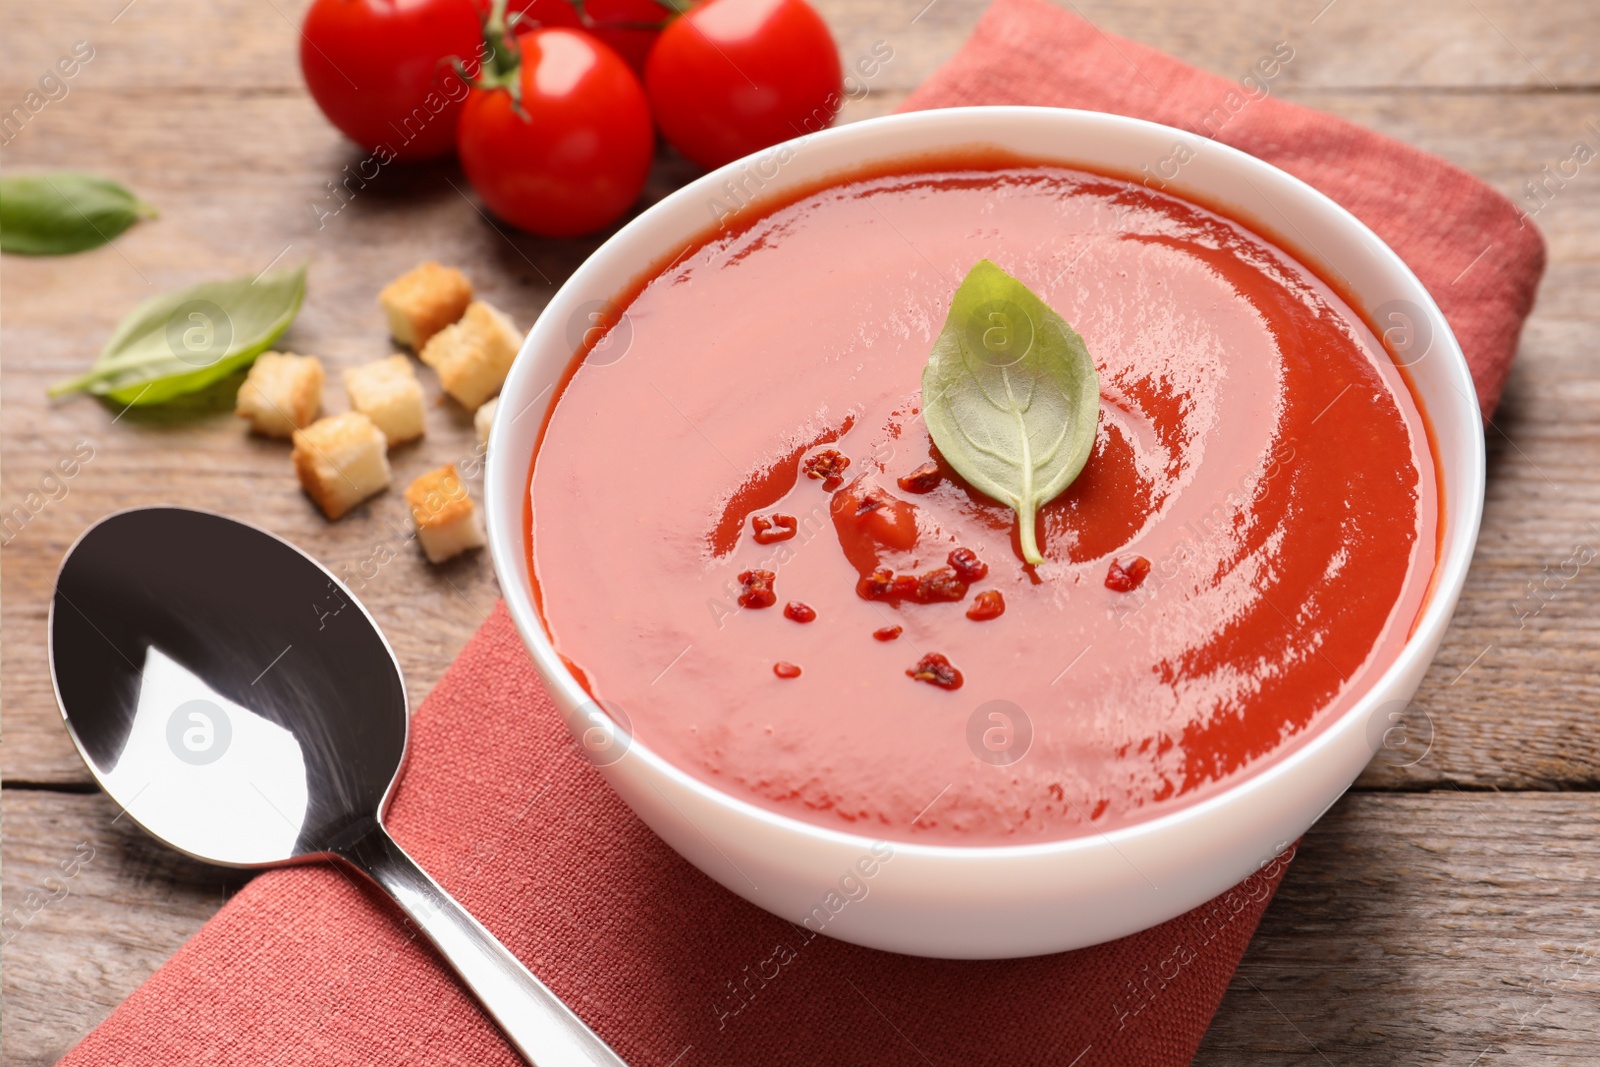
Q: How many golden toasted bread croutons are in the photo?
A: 7